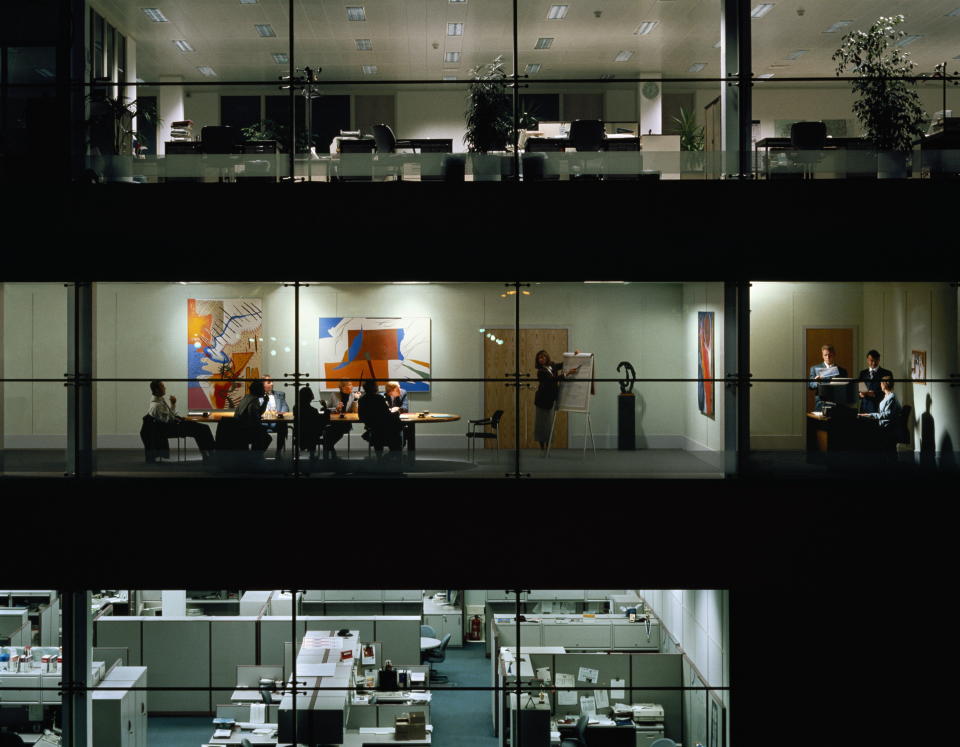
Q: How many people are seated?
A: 8